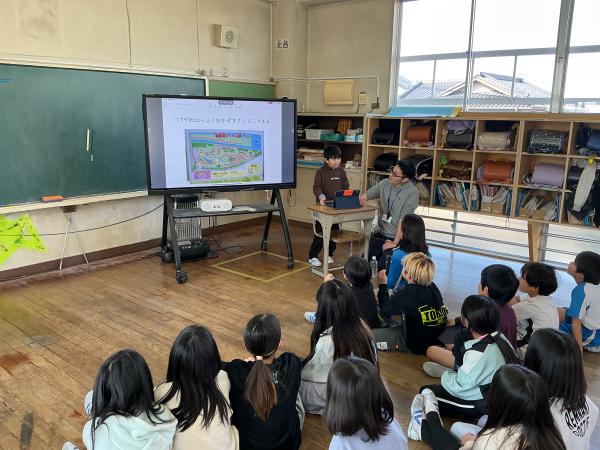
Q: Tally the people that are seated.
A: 14